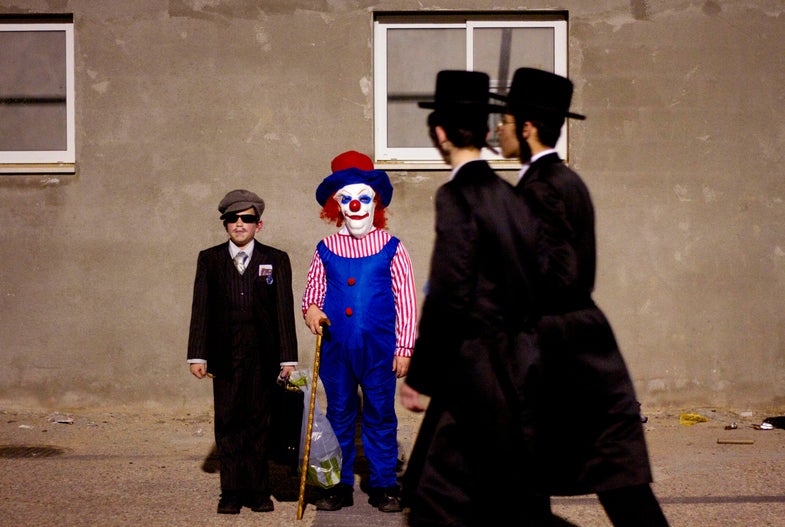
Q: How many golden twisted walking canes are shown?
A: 1